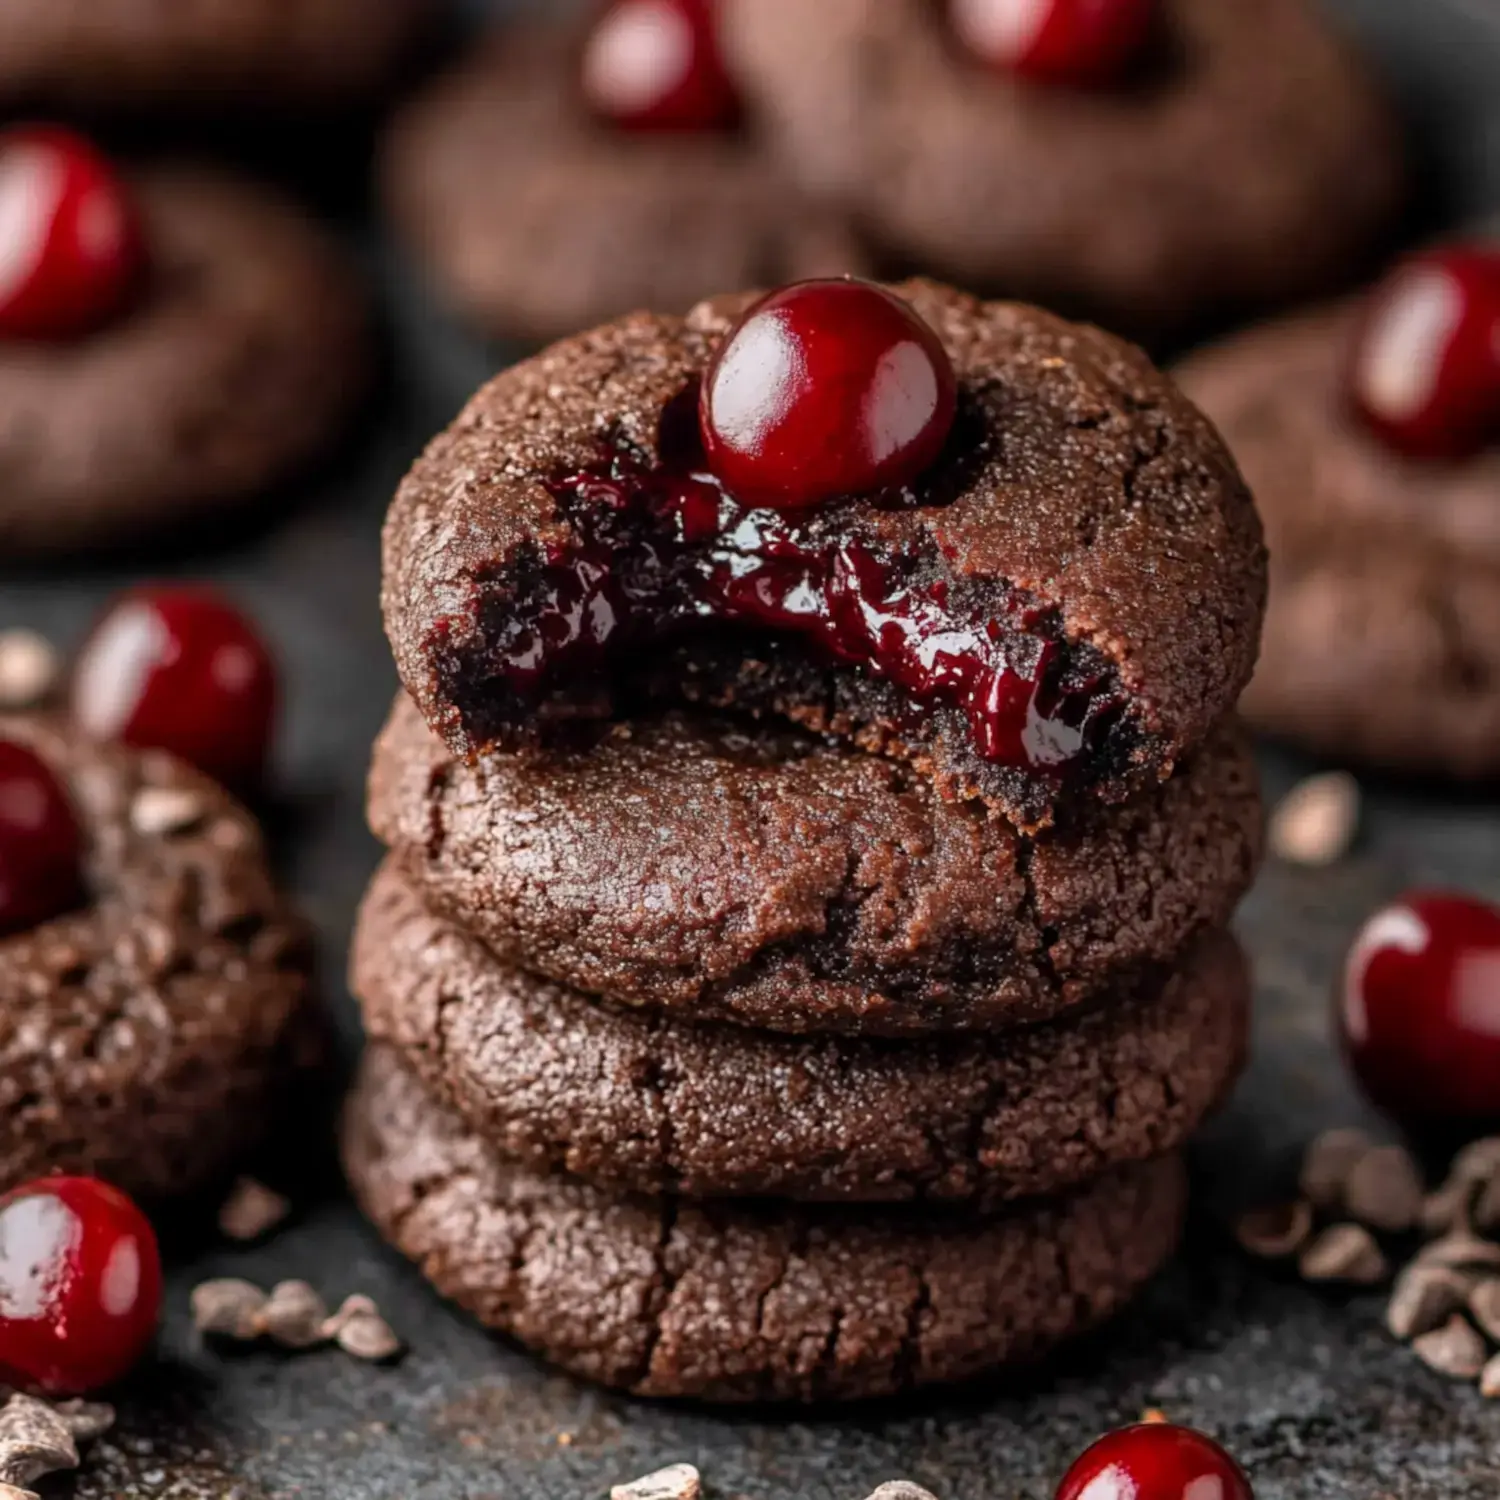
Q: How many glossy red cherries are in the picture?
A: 10